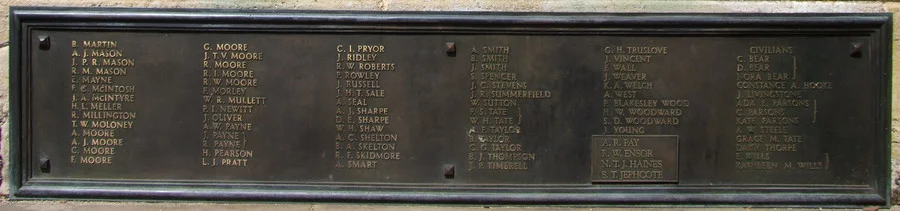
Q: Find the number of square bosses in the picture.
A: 5